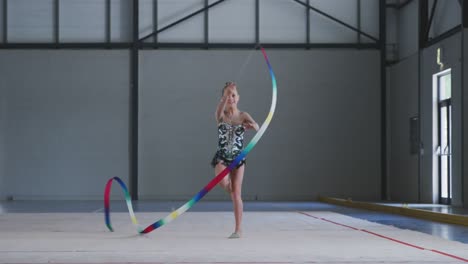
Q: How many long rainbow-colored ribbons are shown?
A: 1